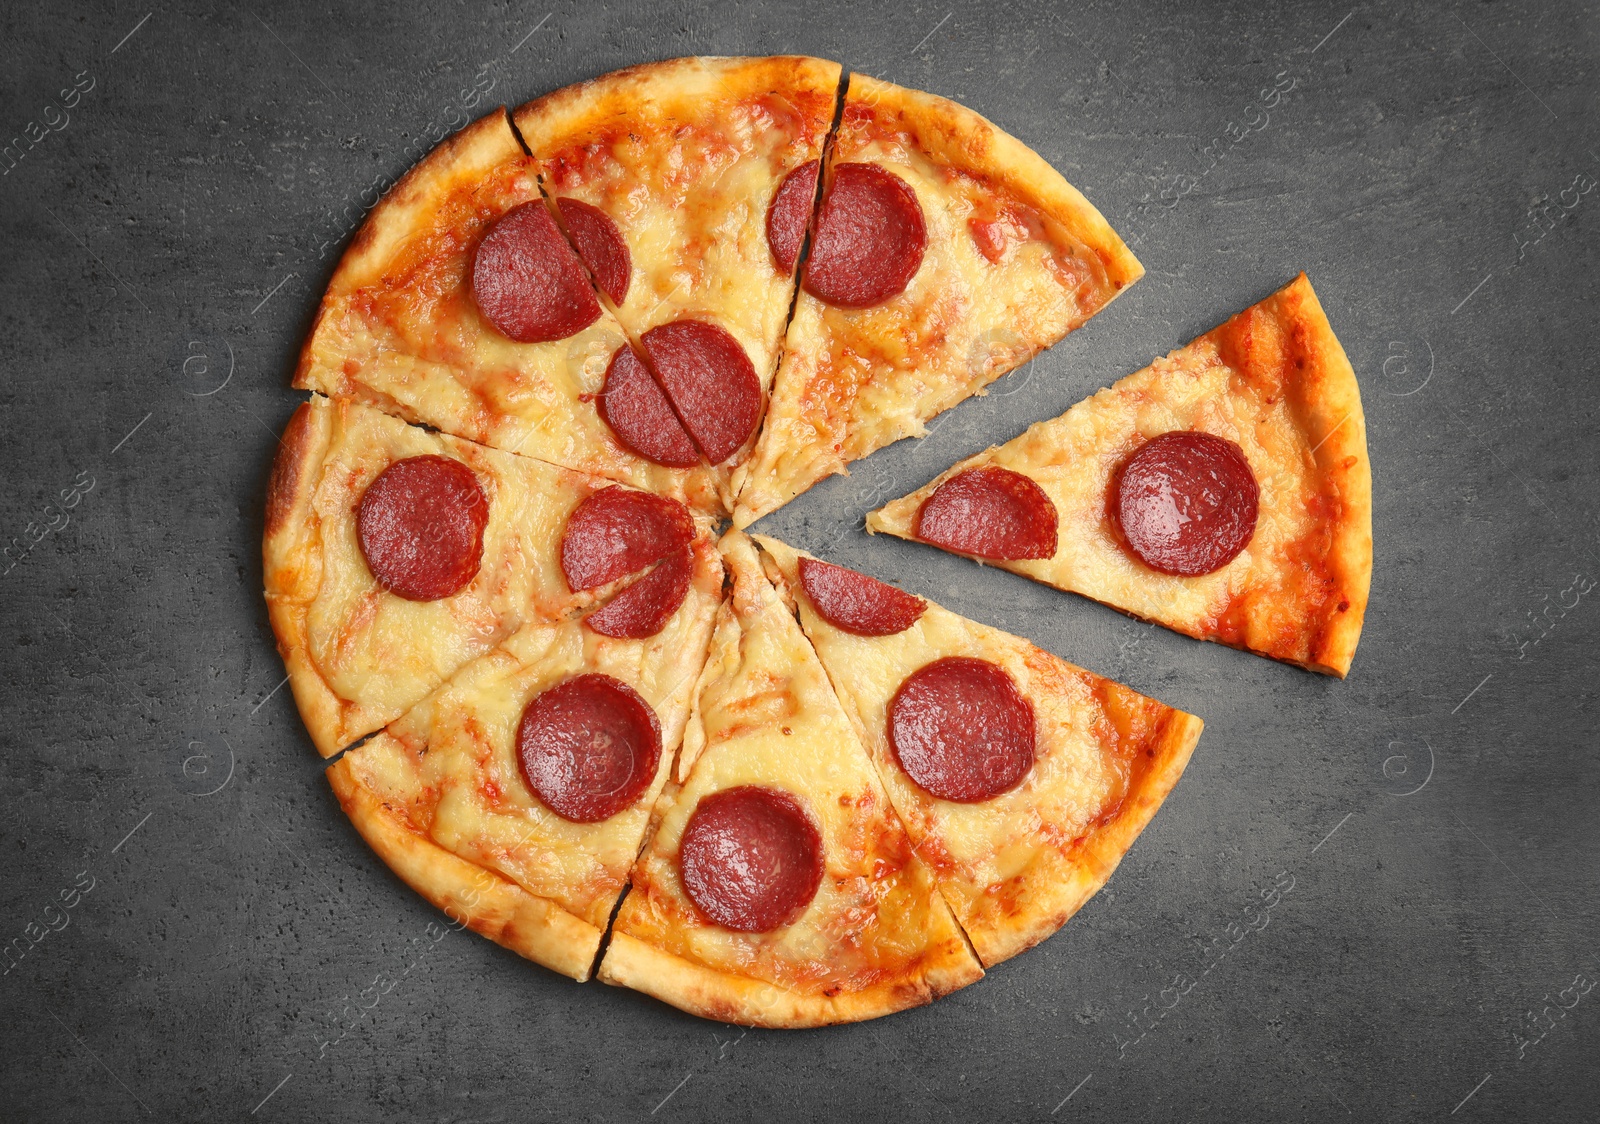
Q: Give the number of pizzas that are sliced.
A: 1